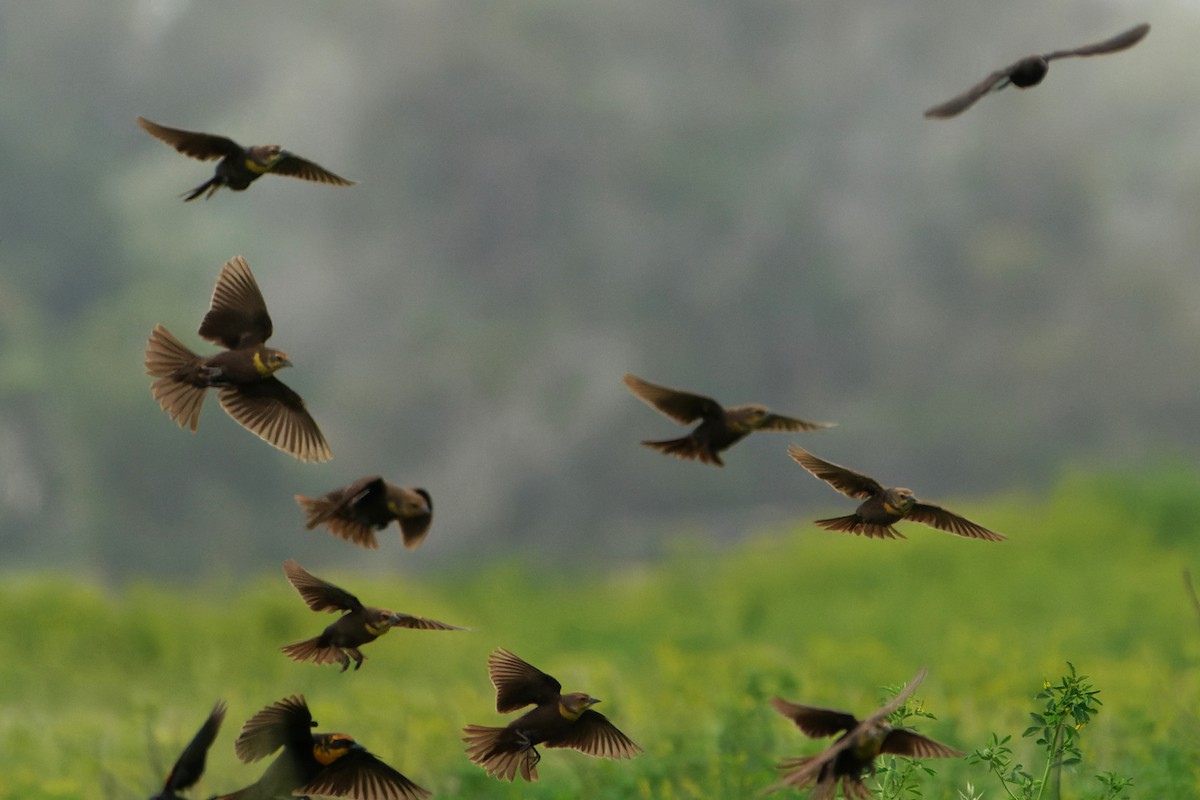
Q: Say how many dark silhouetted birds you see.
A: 11